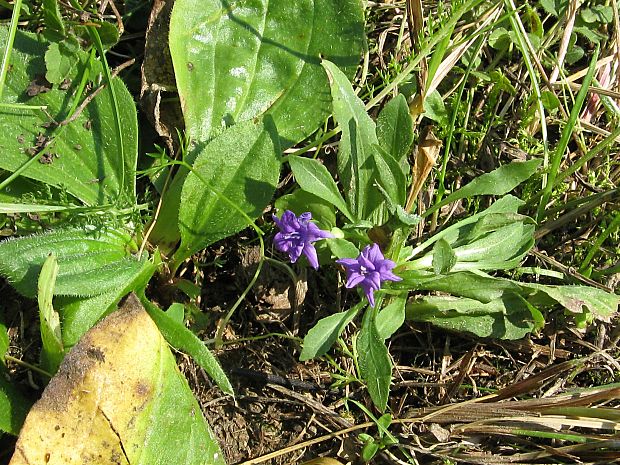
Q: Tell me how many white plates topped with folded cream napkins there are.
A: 0